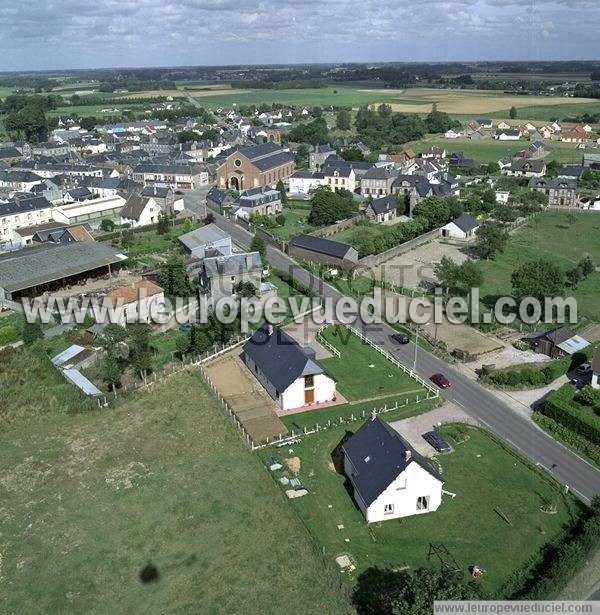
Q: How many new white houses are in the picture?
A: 2